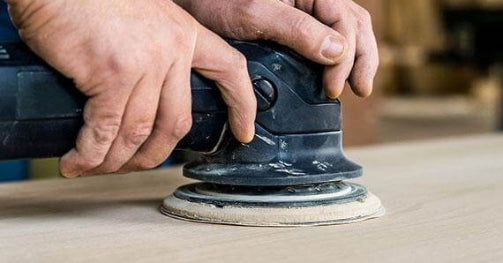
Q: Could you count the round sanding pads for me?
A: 1